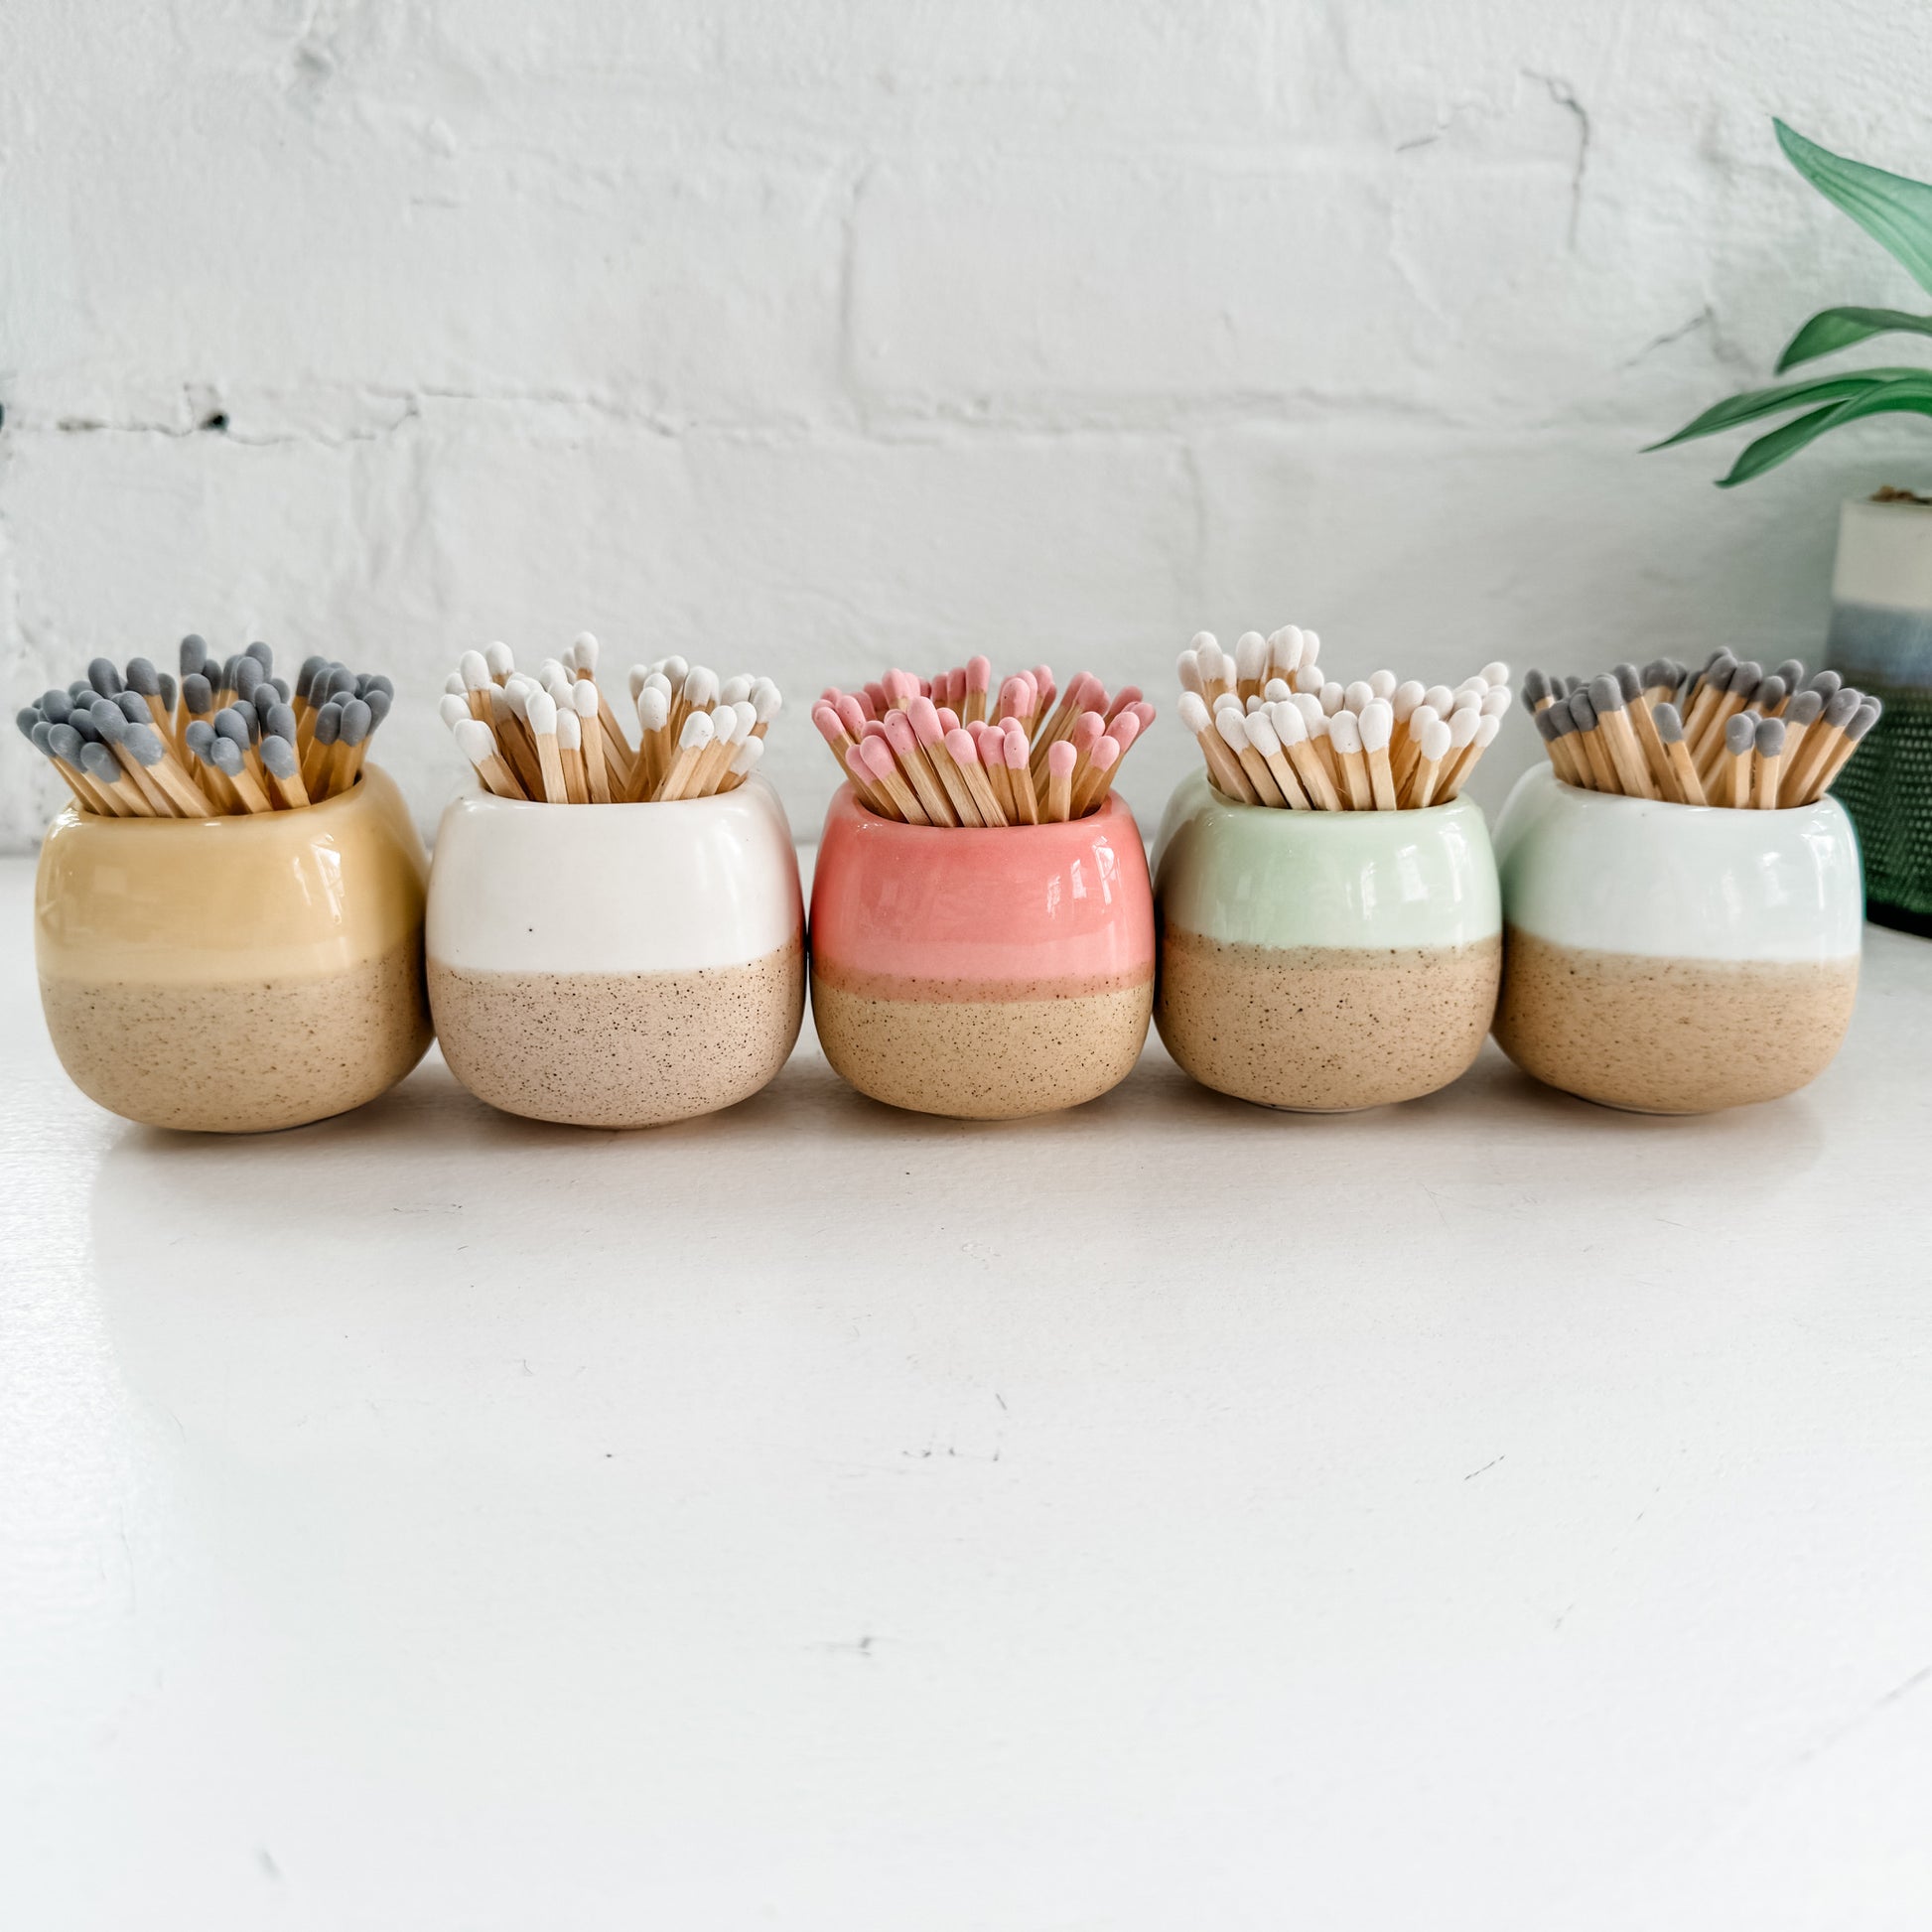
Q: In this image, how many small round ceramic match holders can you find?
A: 5